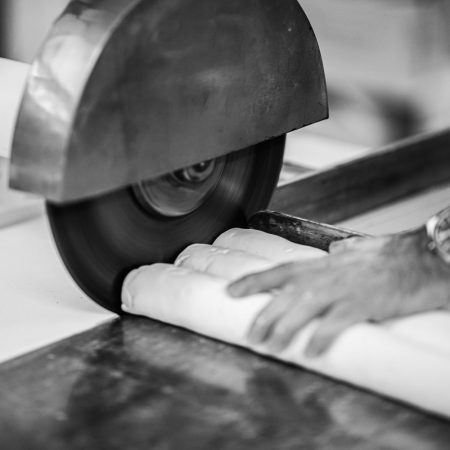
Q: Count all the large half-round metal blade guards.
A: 1